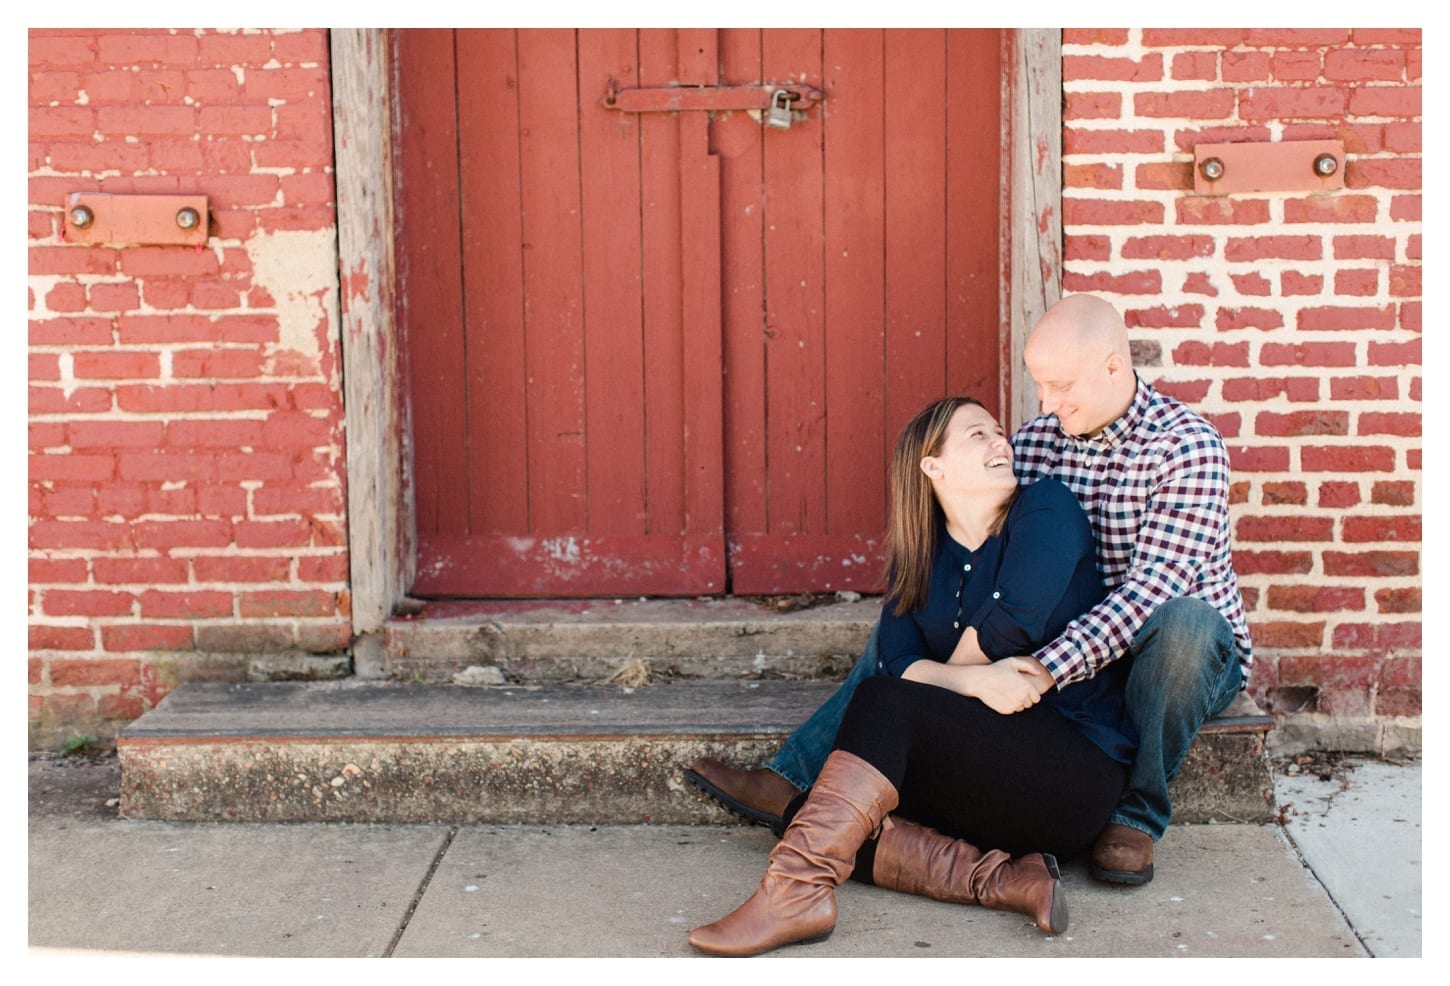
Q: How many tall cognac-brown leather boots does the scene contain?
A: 2